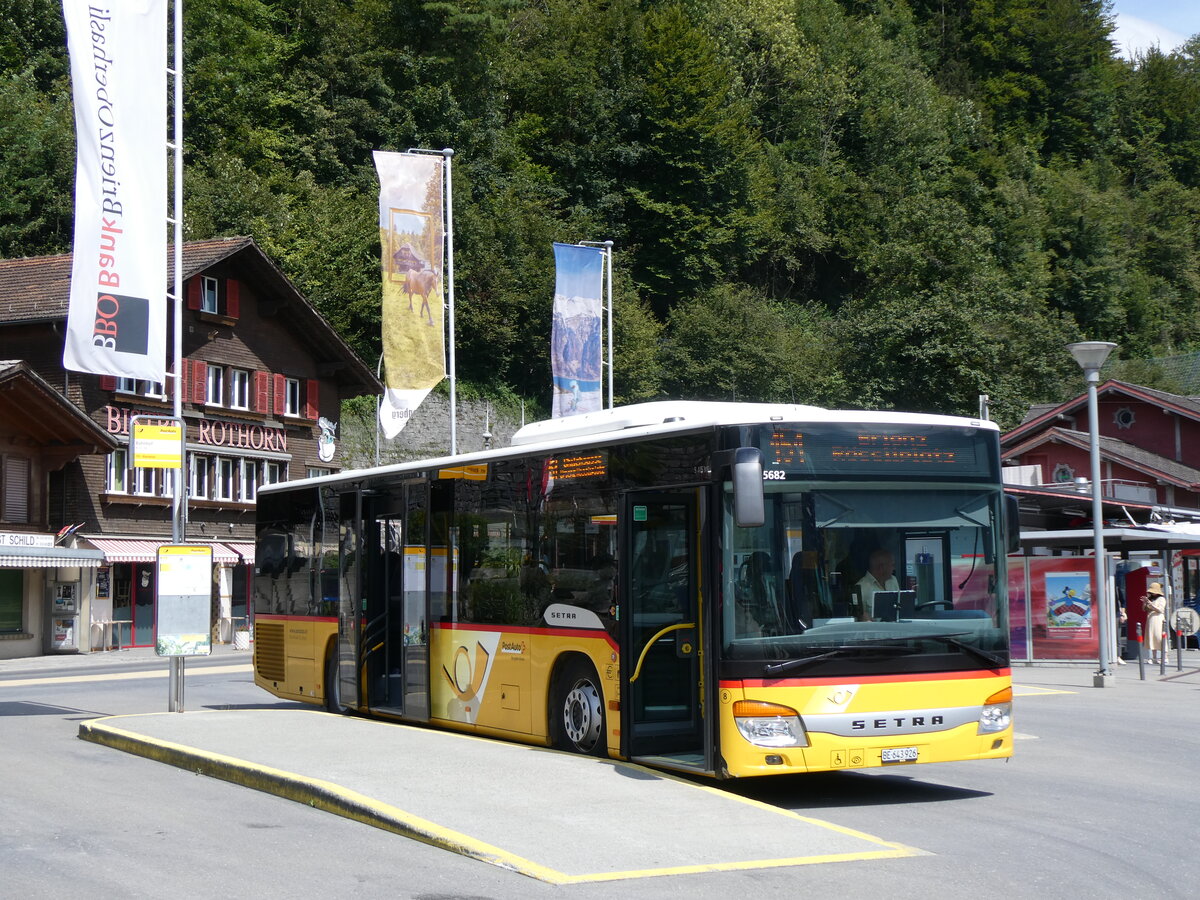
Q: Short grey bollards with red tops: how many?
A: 3